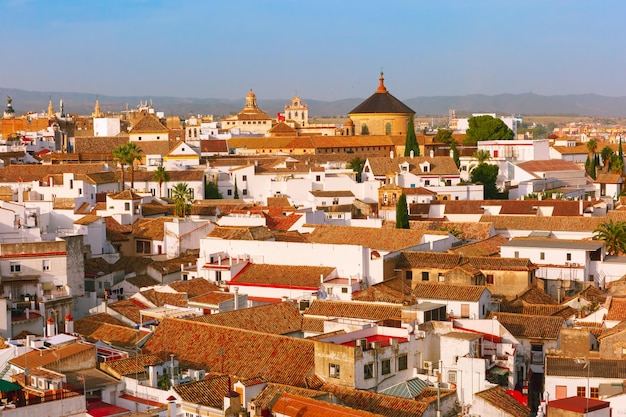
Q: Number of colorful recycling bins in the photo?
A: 0